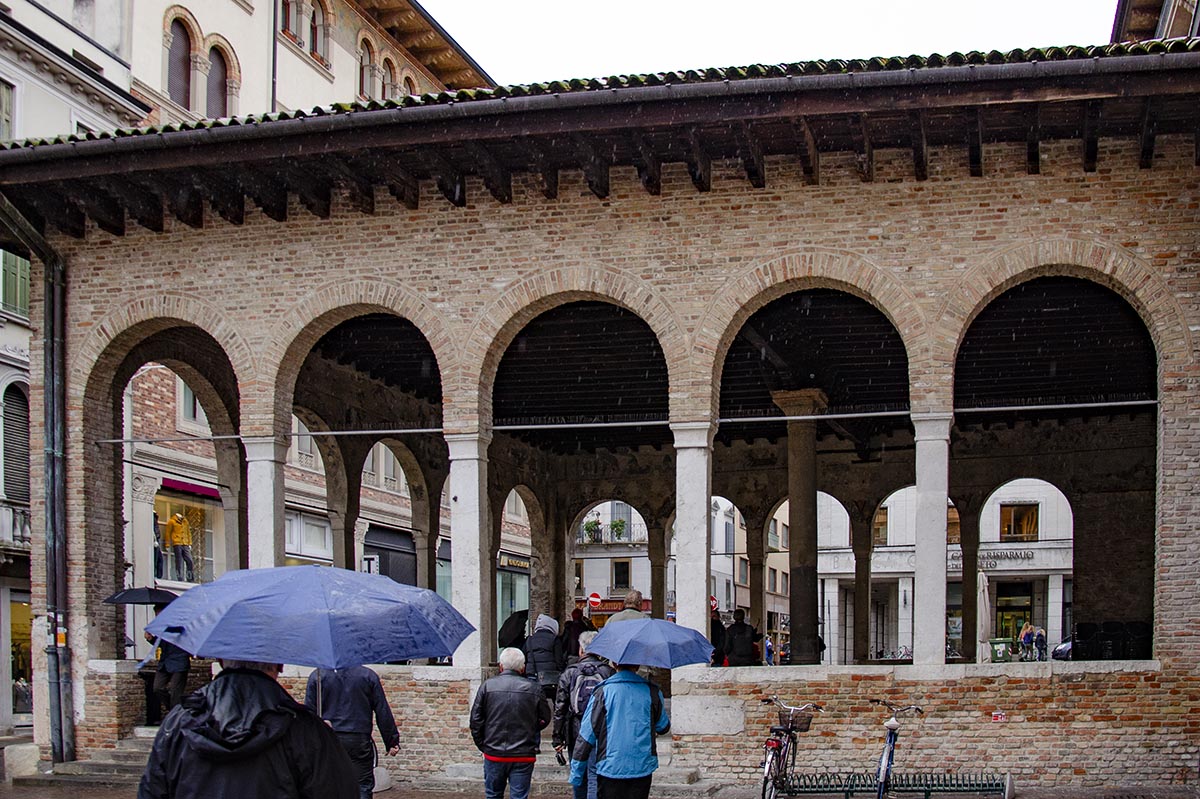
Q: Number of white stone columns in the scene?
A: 4